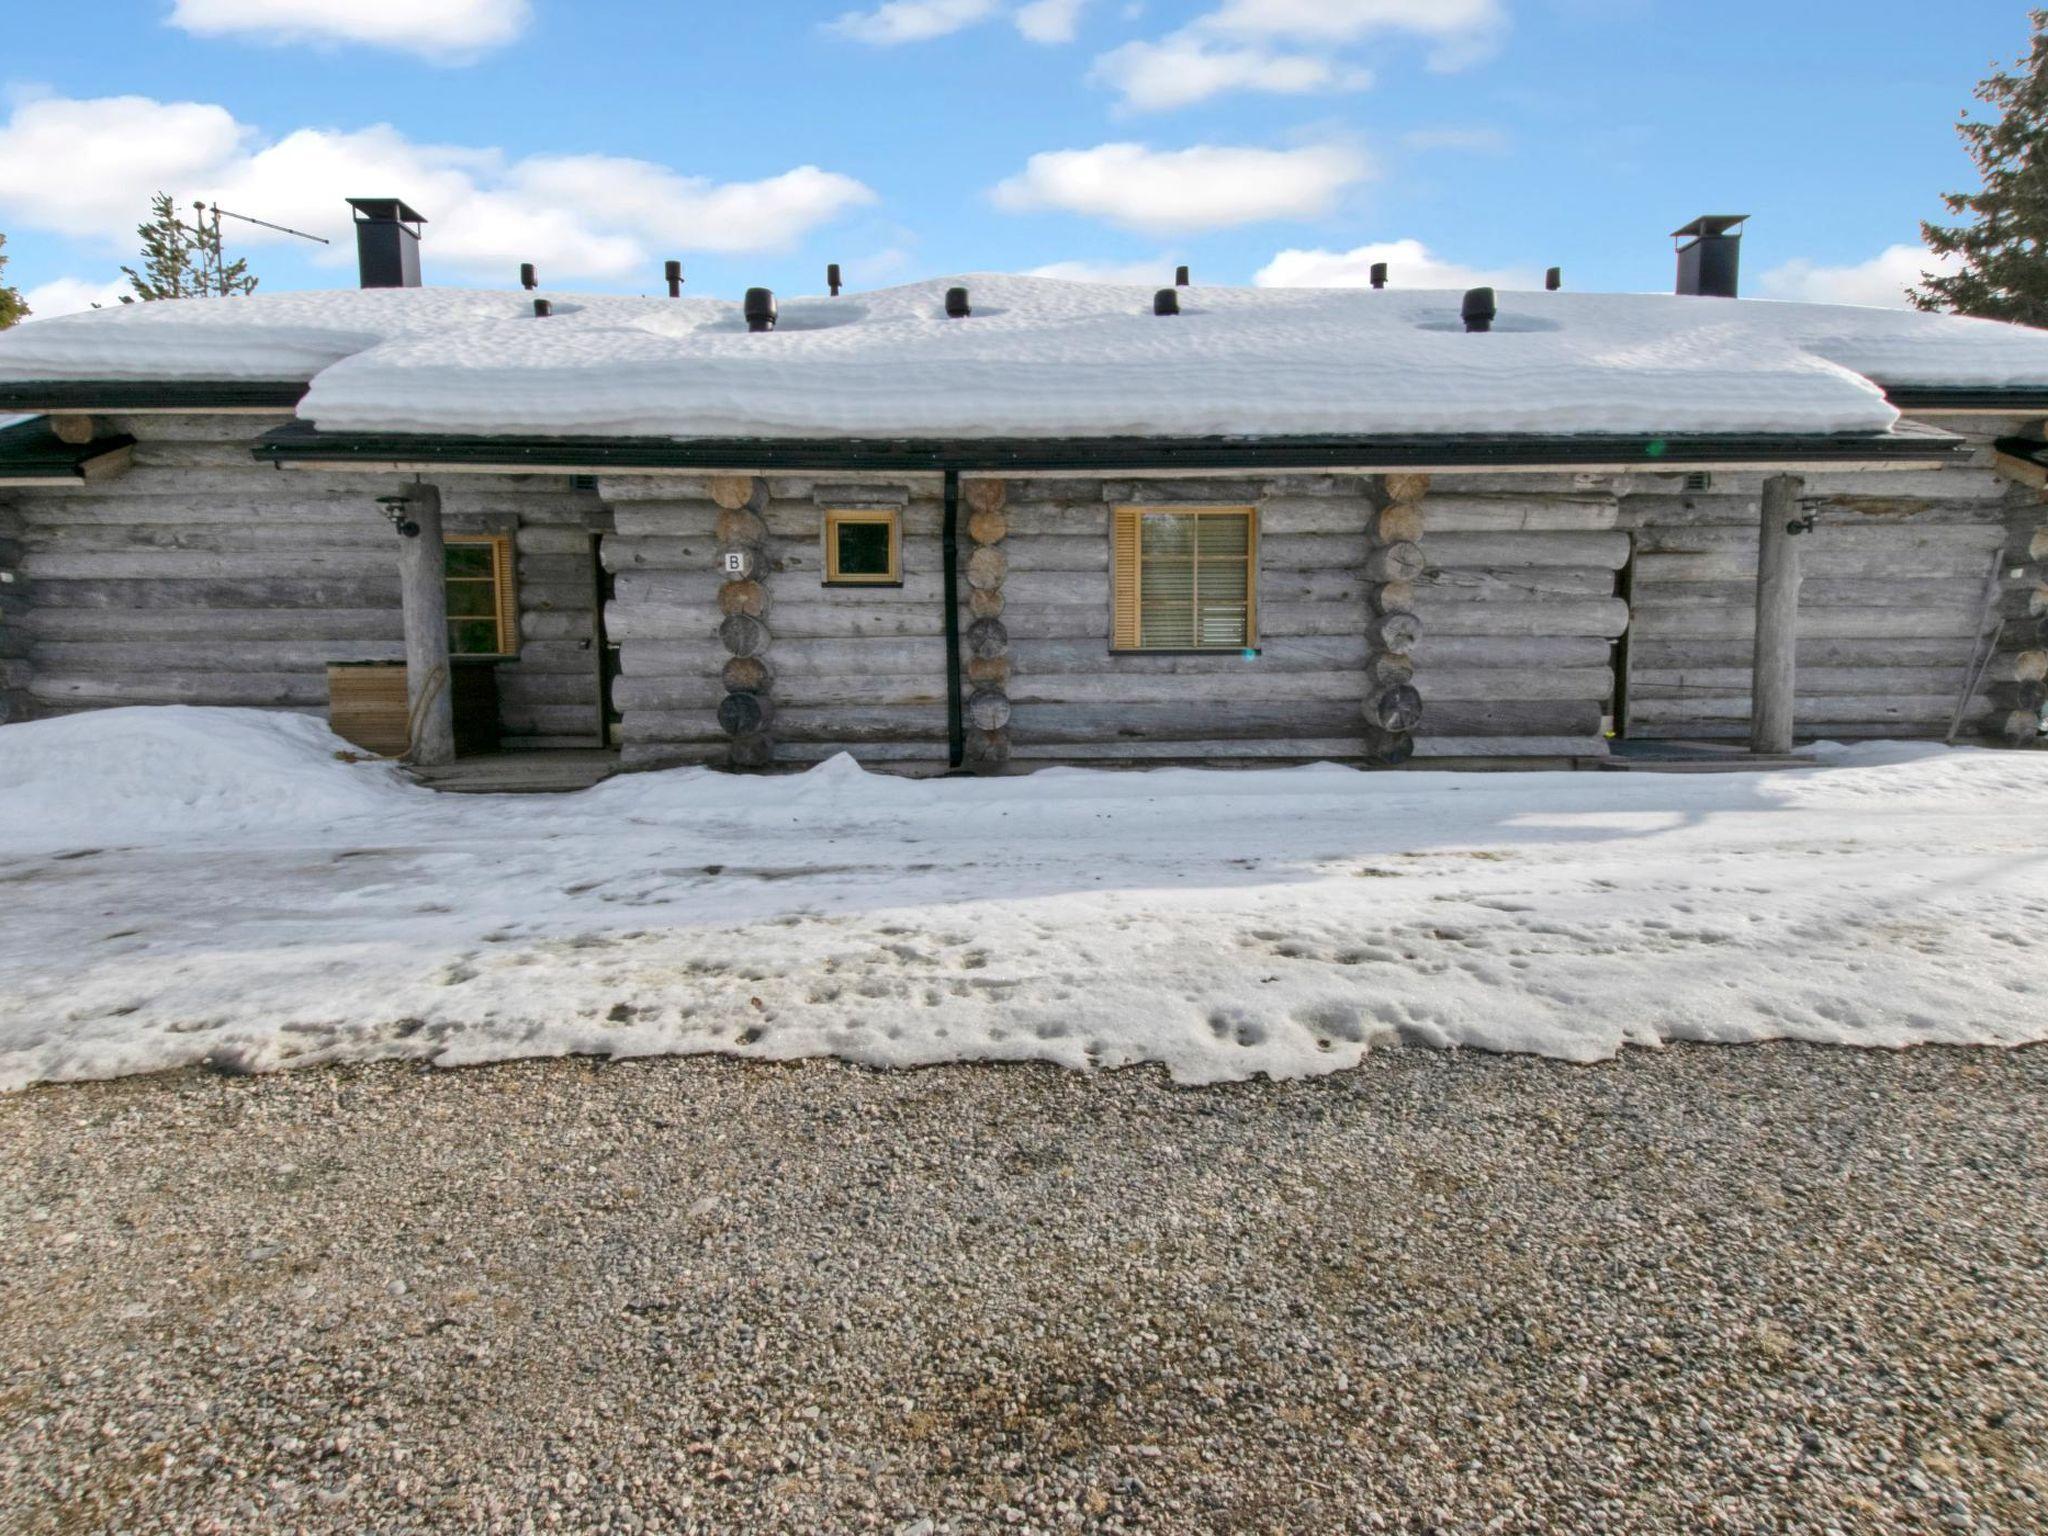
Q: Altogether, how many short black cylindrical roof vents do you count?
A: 11